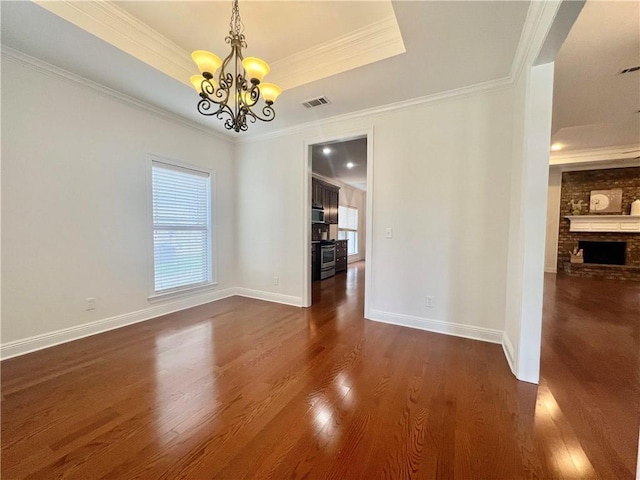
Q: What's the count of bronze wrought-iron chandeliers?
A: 1